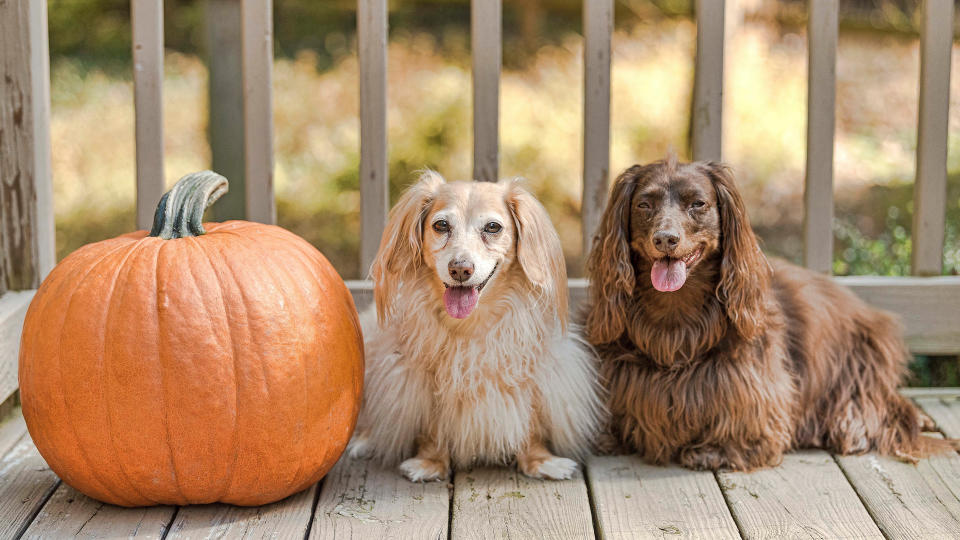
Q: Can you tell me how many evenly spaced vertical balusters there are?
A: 8